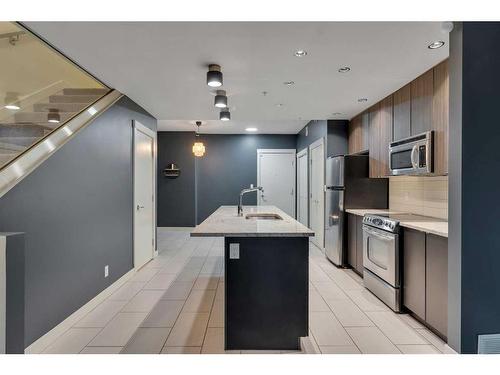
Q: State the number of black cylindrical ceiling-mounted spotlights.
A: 3